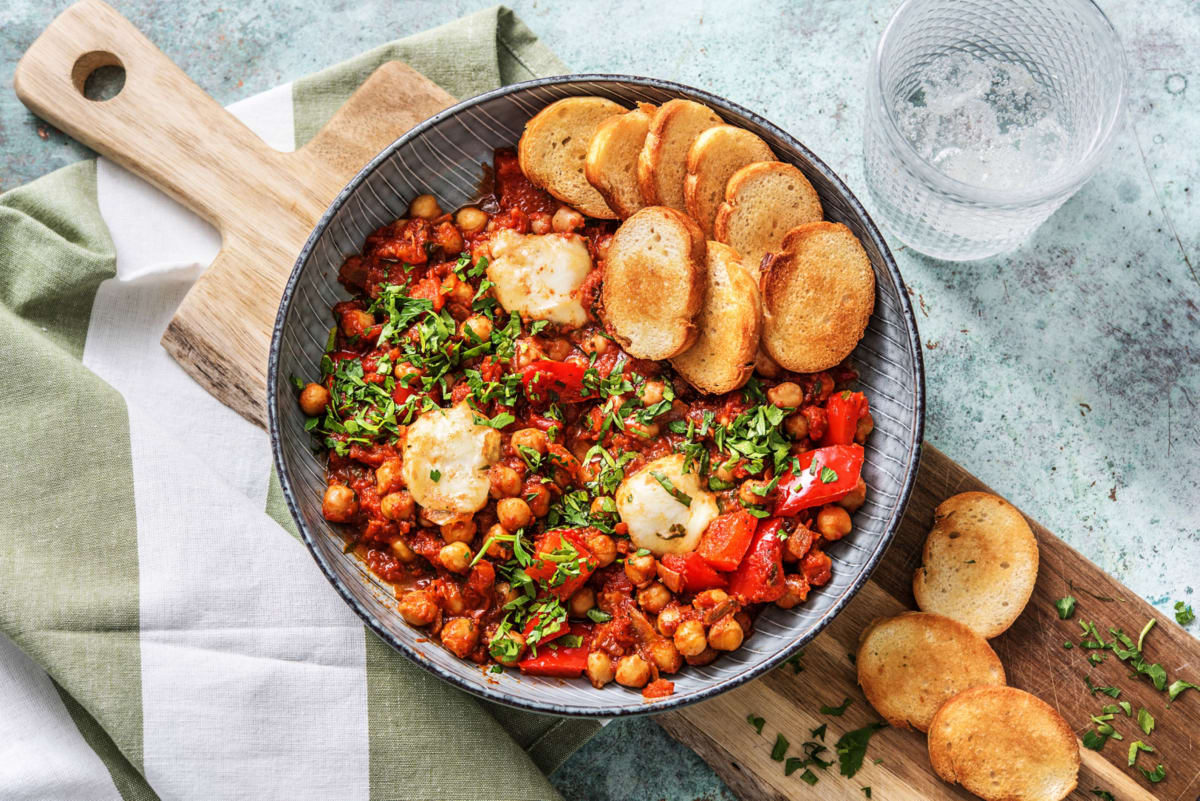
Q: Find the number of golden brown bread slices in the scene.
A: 11